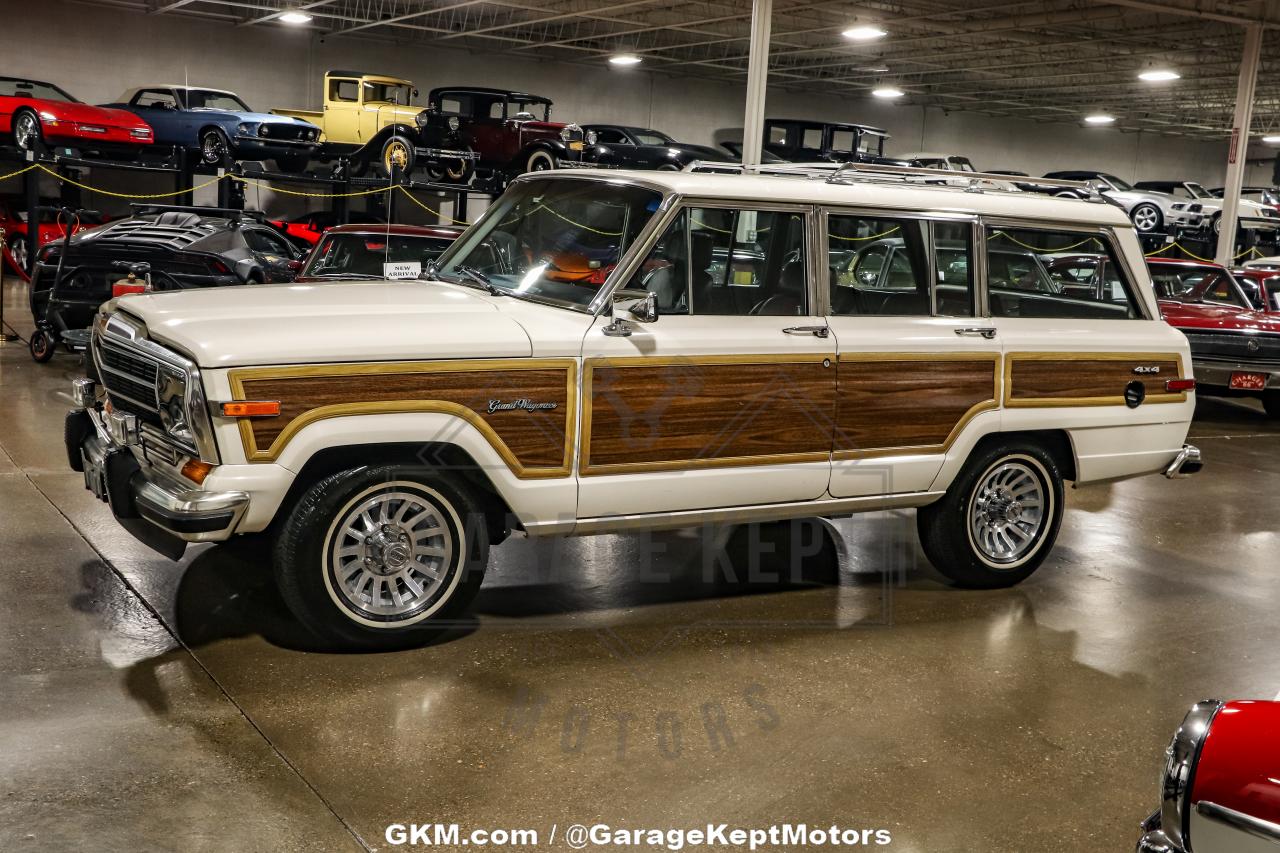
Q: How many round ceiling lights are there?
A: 7